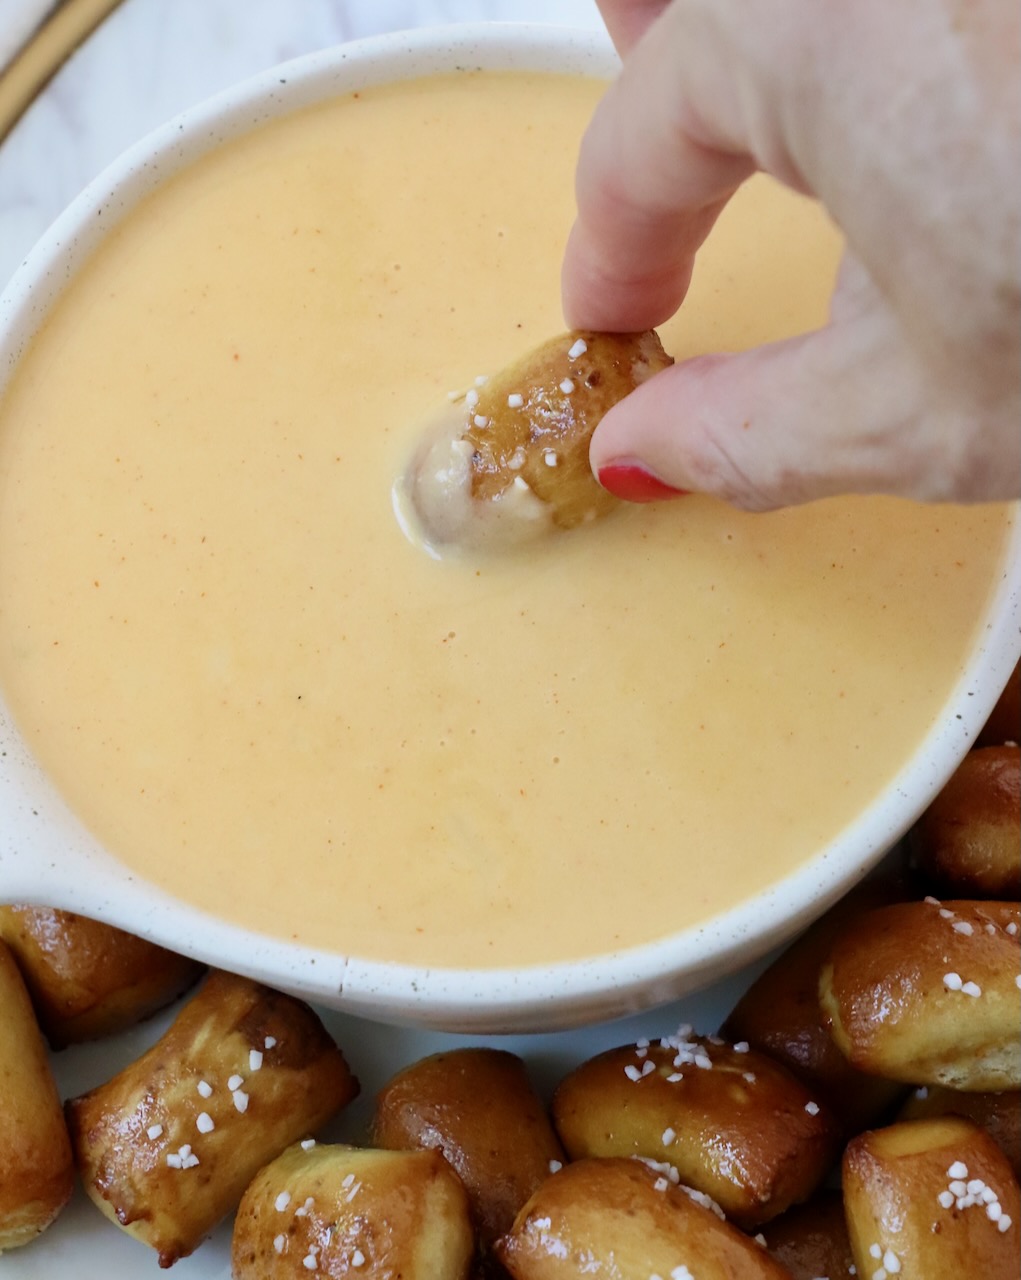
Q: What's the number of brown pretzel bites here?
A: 15